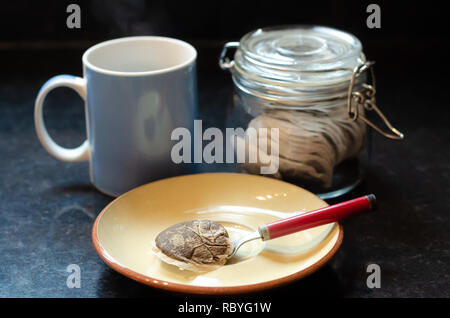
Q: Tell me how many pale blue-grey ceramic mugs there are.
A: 1